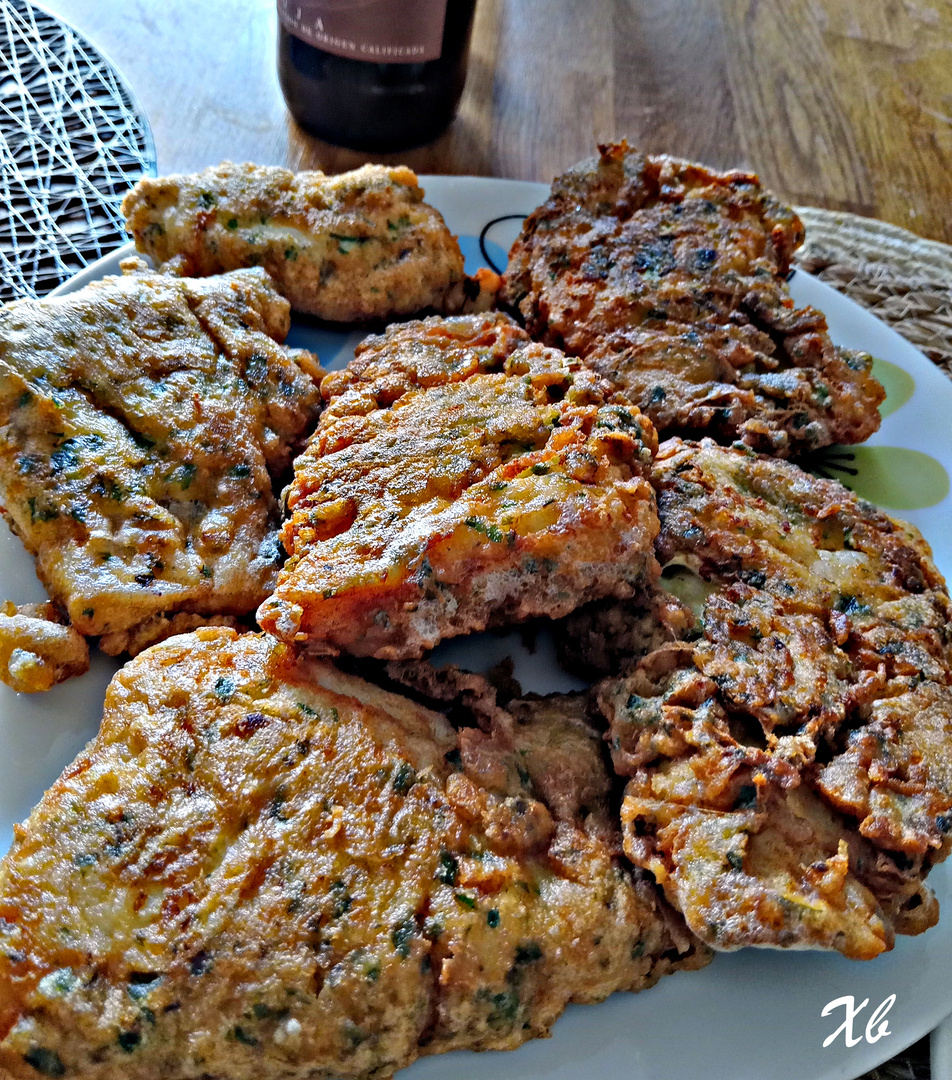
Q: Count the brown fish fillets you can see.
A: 6